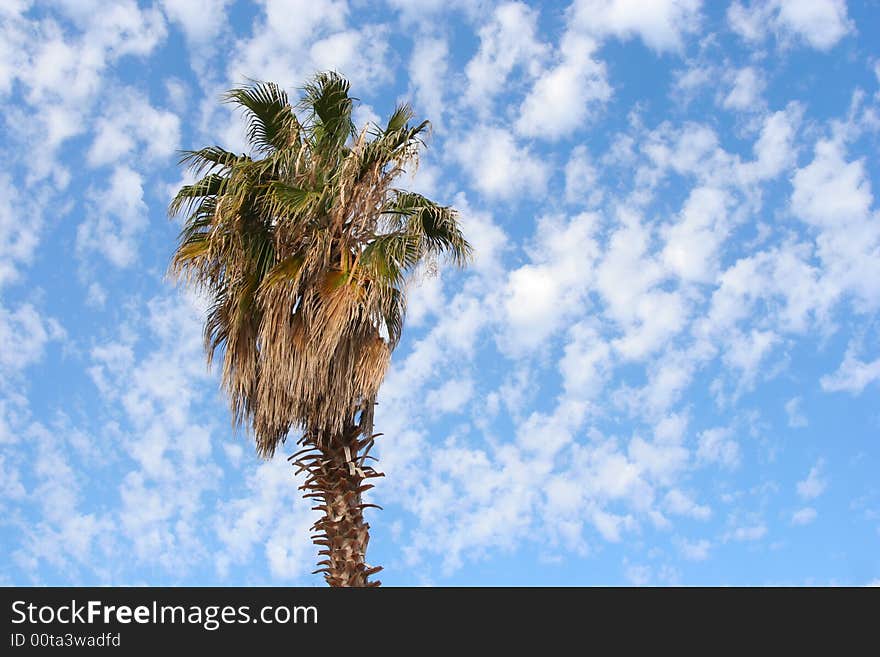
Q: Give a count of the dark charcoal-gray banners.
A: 1